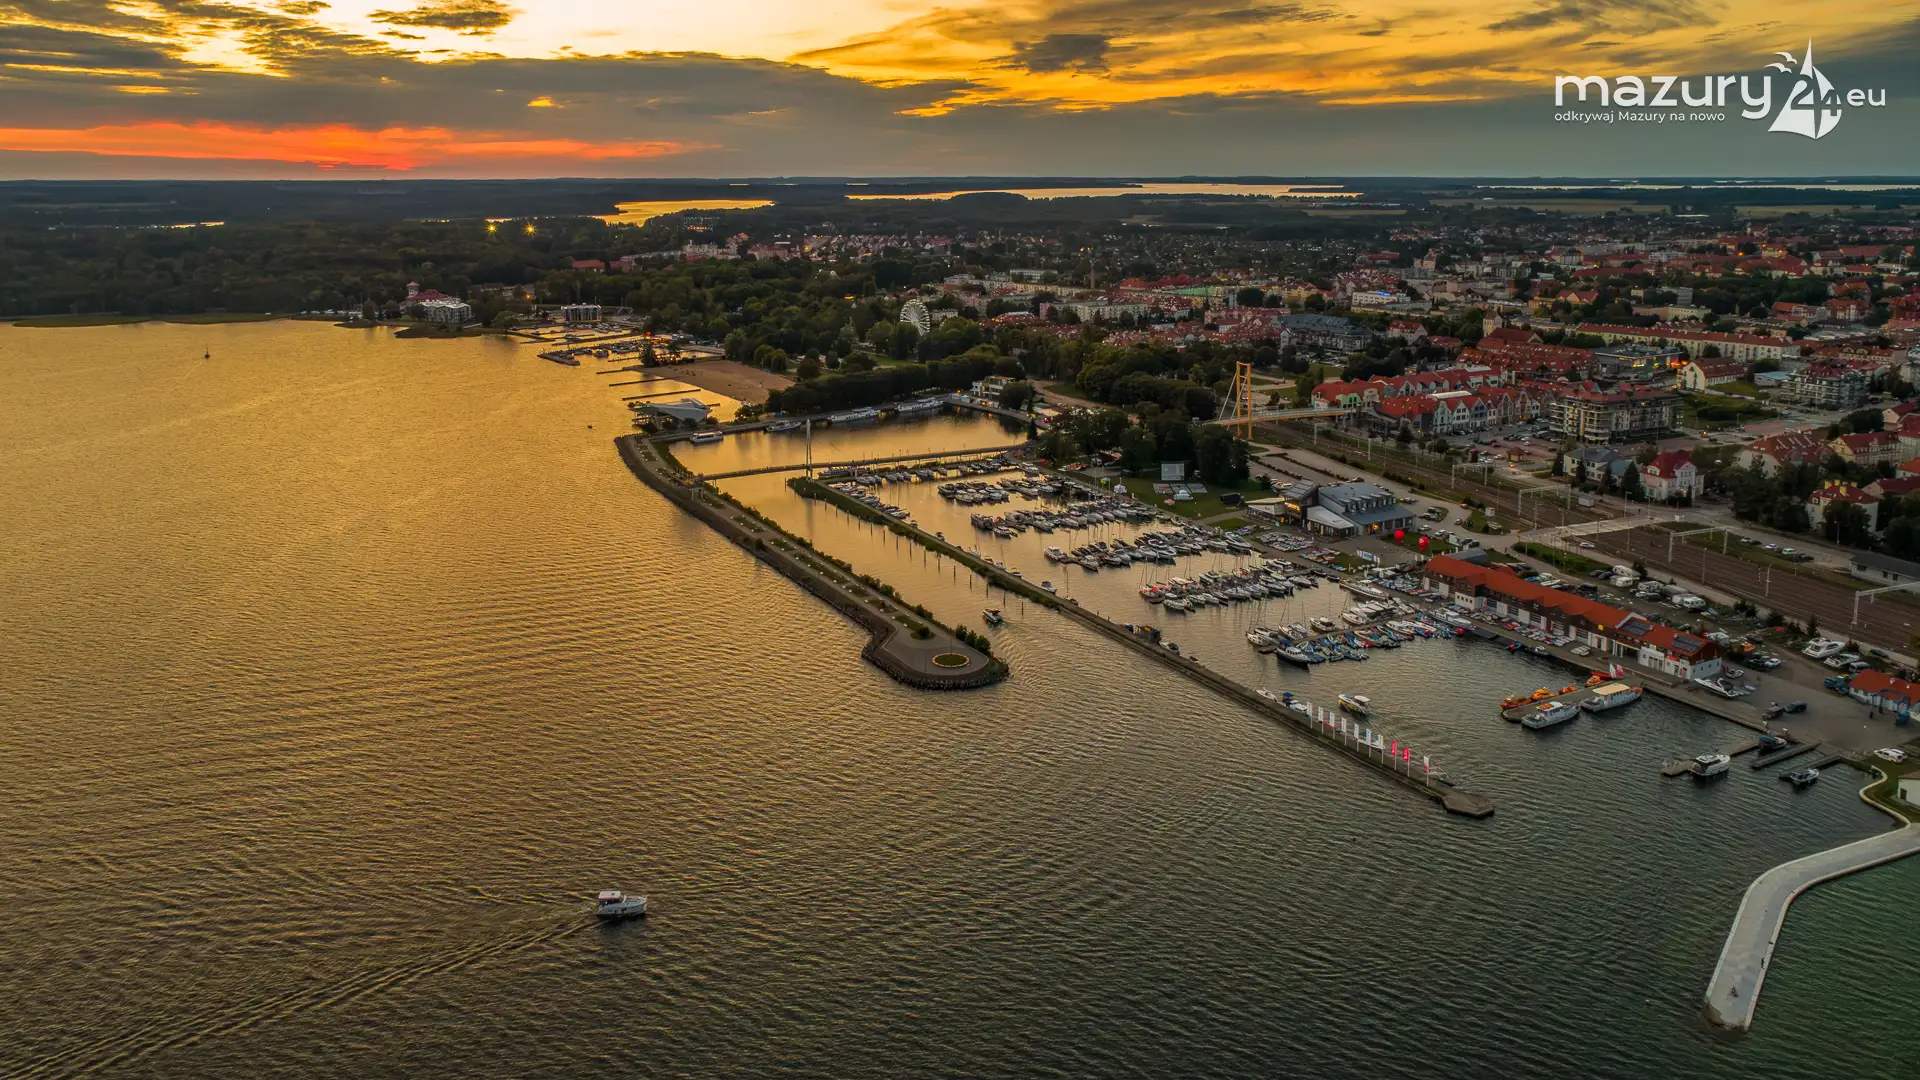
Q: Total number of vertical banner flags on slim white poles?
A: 10